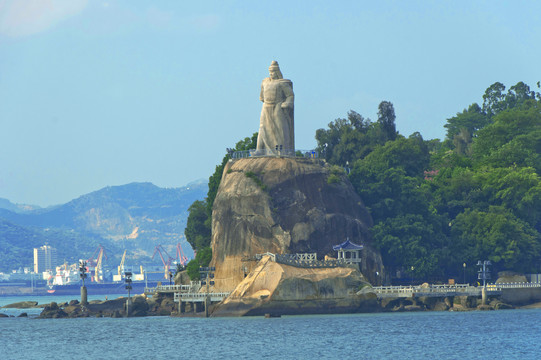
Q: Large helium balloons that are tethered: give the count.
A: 0